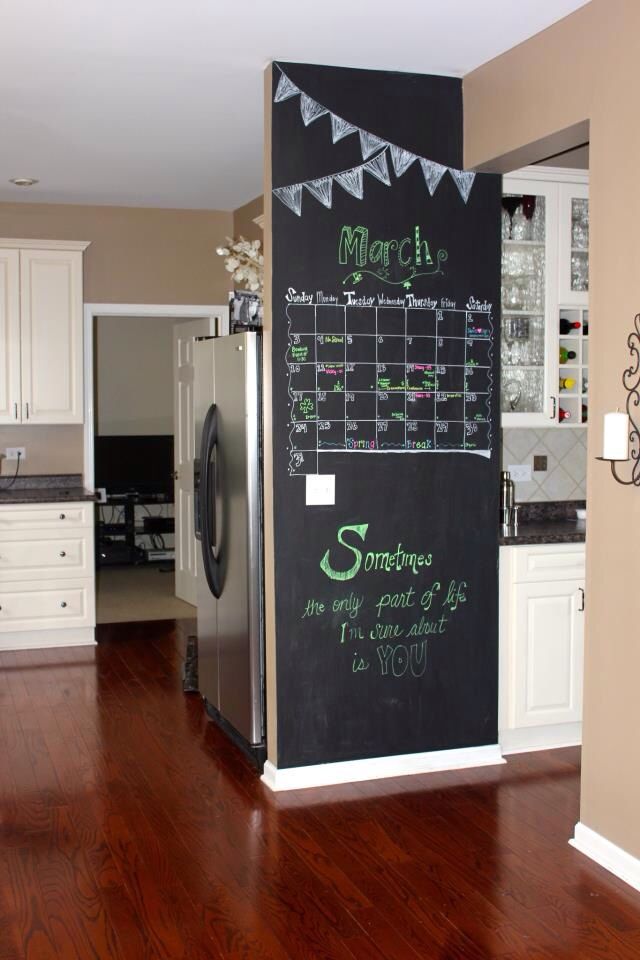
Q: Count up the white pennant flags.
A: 11